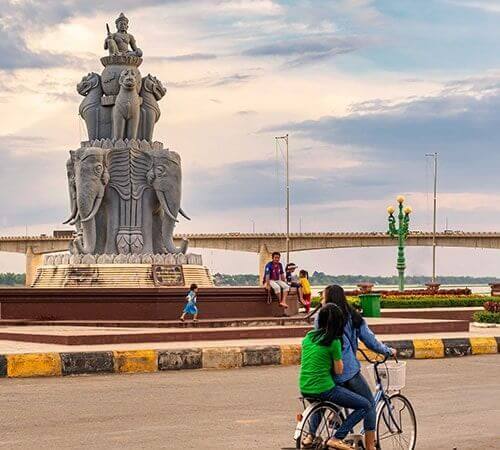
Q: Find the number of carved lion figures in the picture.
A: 3